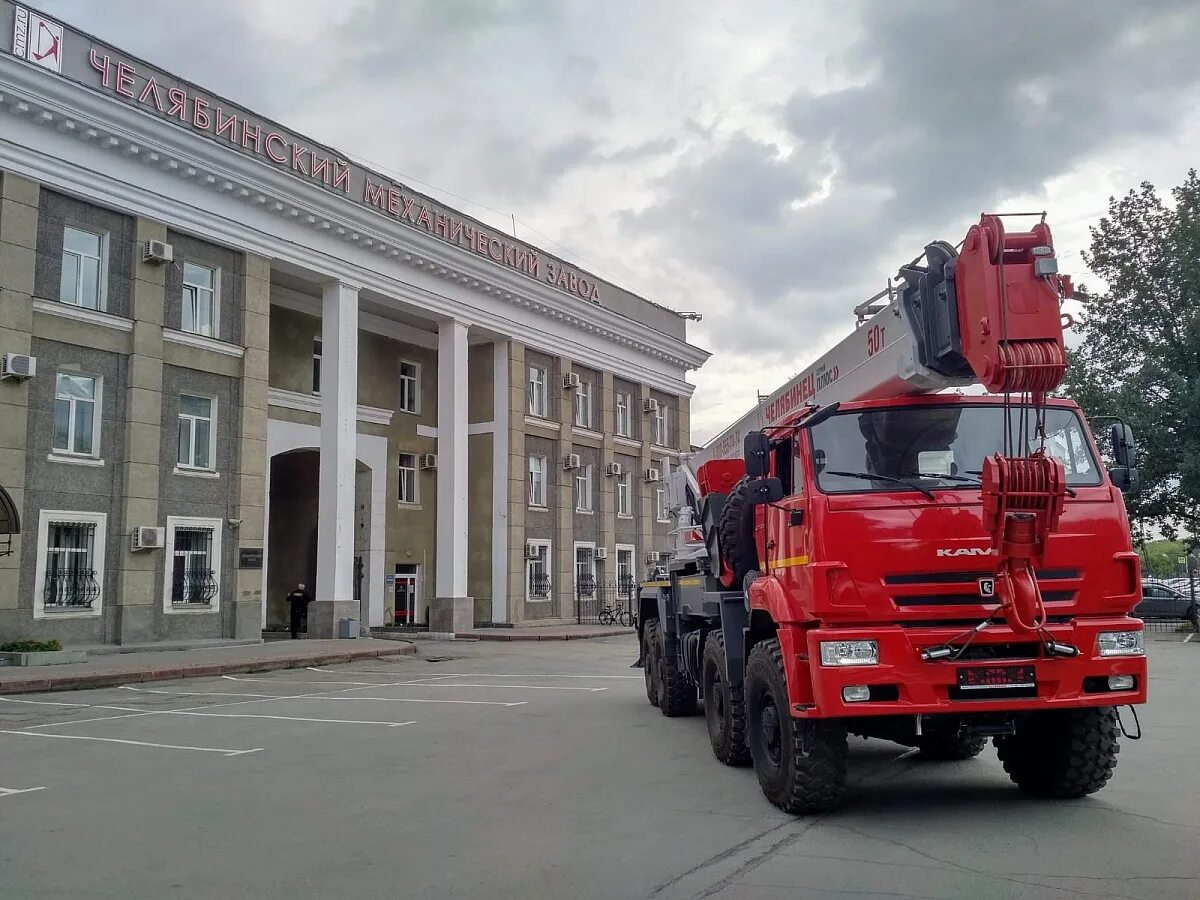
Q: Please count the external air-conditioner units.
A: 12